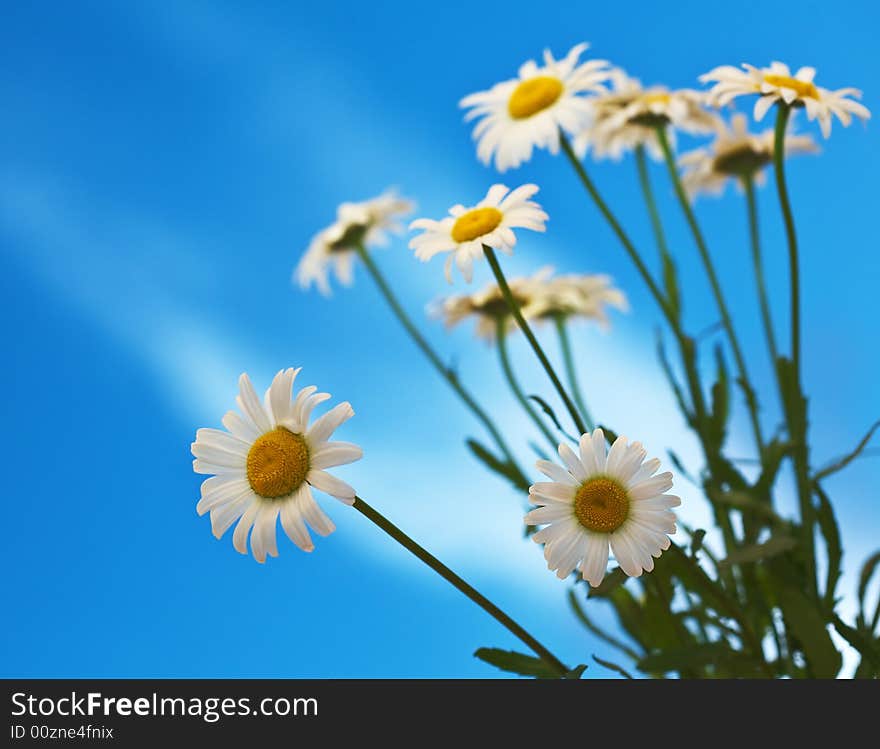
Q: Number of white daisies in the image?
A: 10